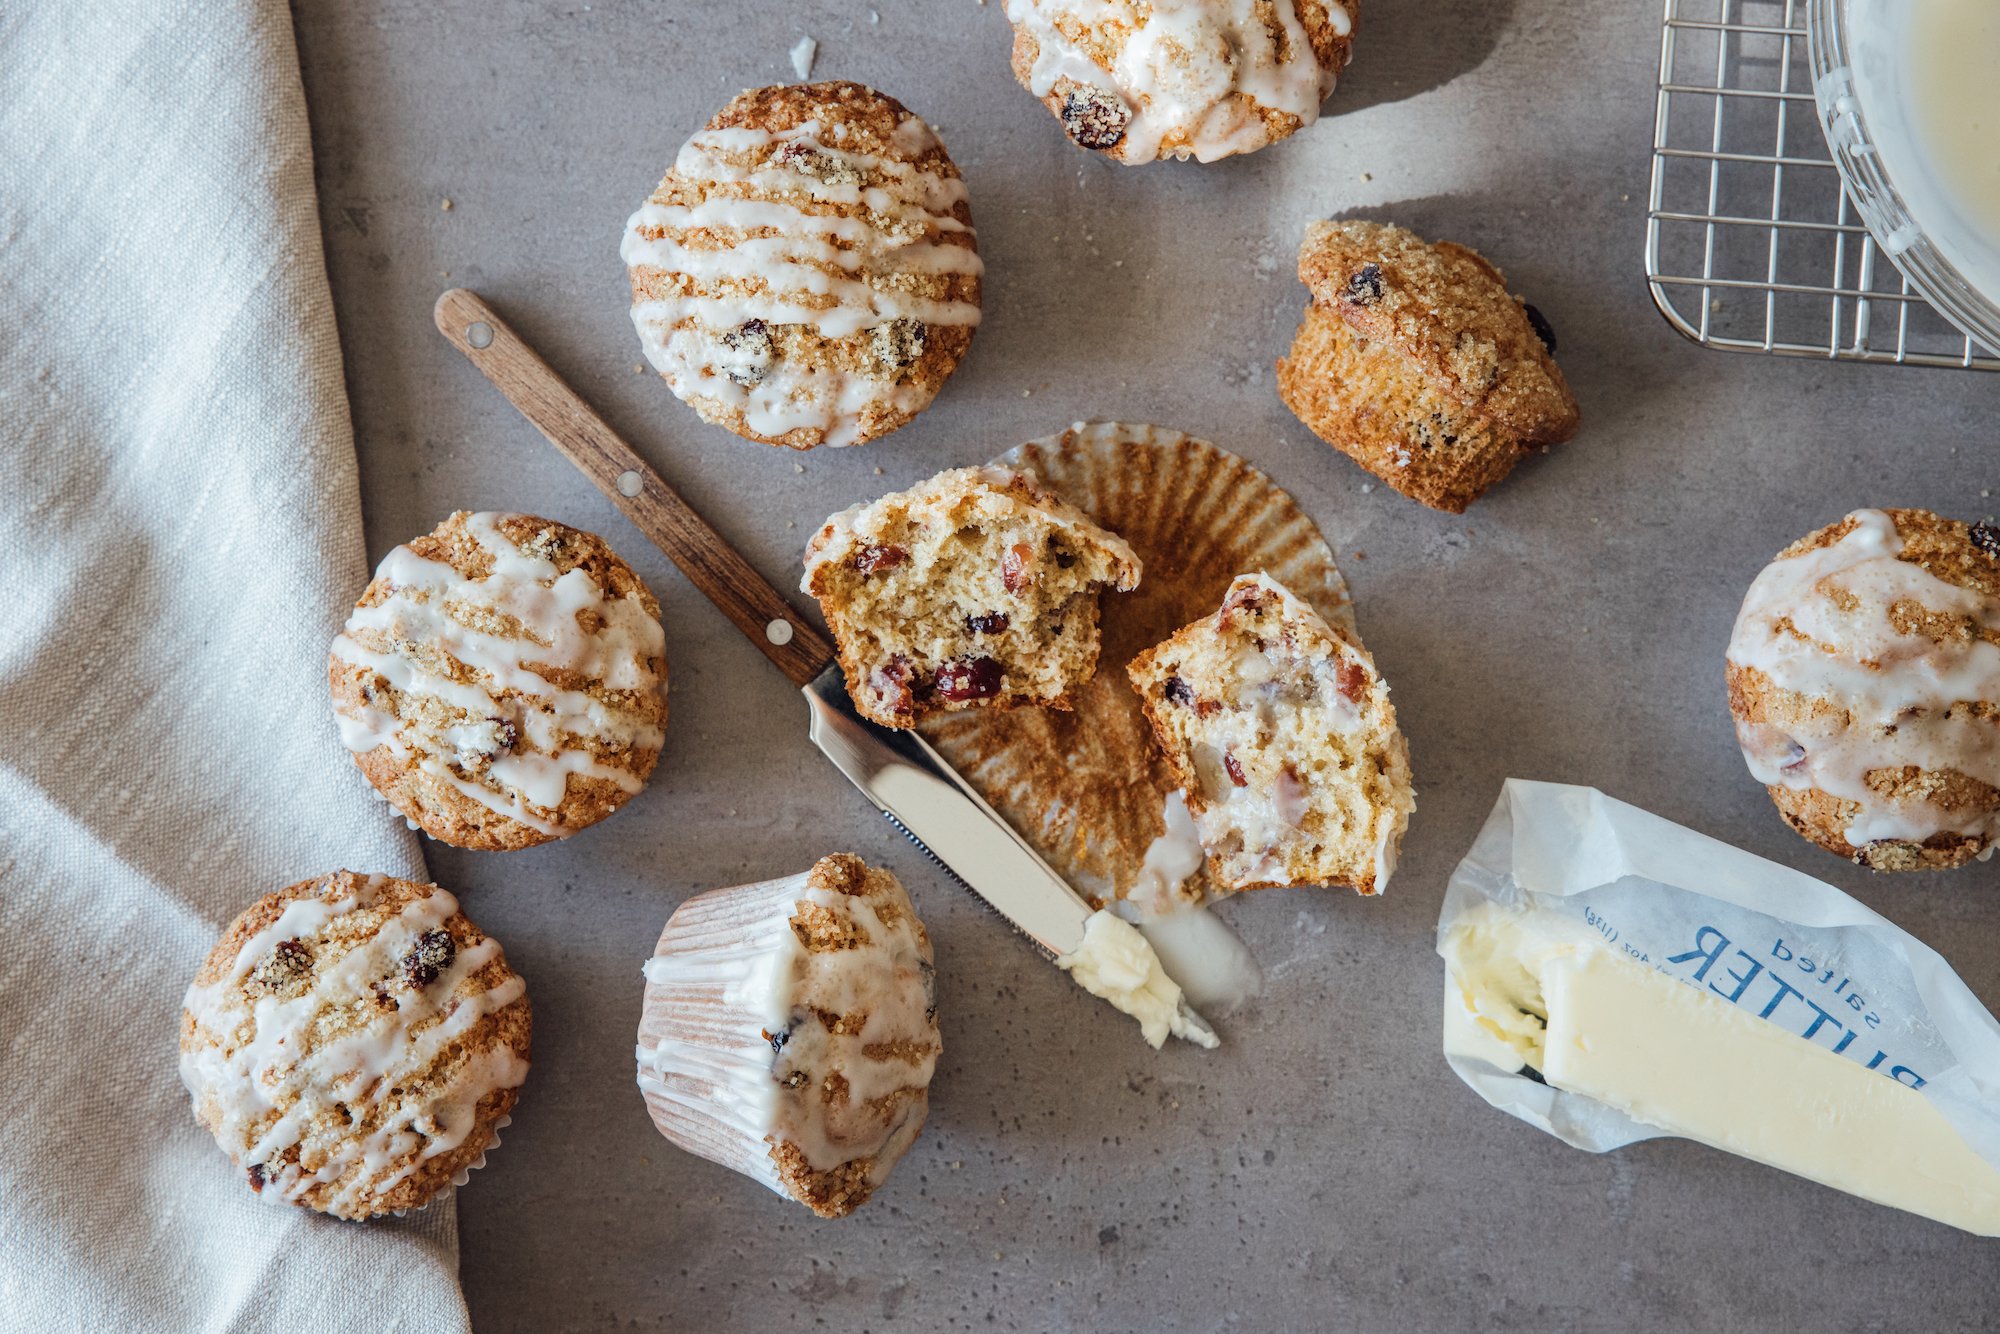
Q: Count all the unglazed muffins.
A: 1